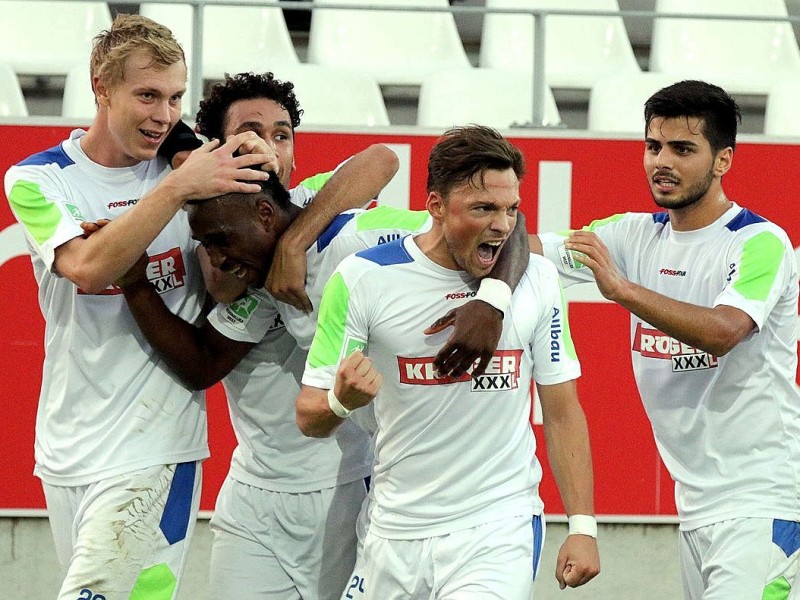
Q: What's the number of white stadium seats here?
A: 11